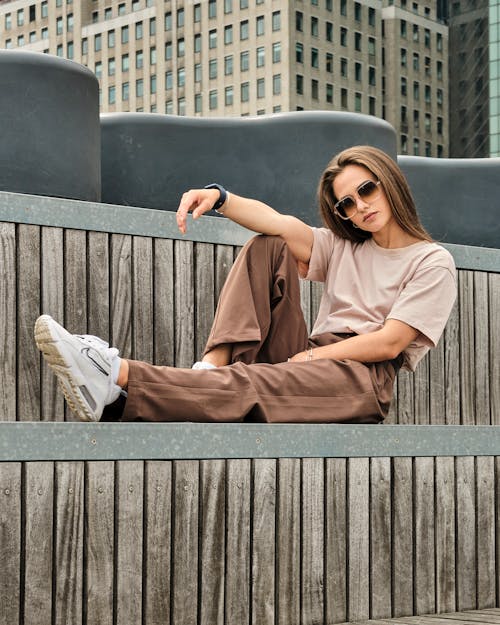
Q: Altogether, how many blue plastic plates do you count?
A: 0